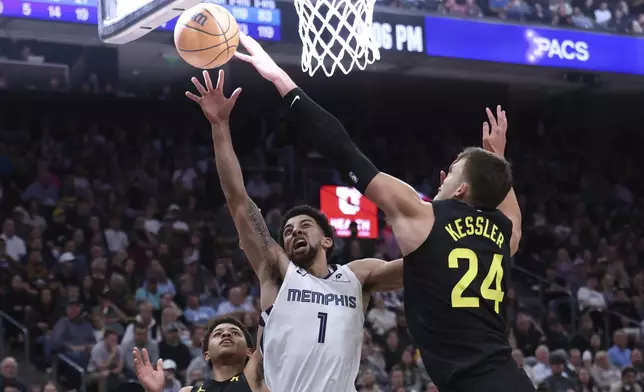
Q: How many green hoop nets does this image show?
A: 0